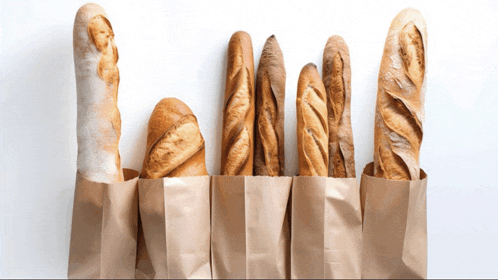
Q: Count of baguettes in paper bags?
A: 7